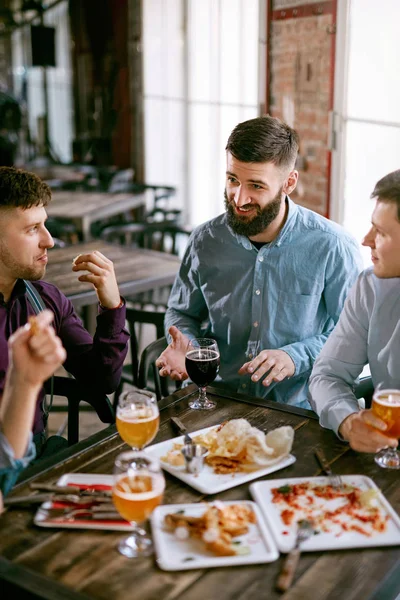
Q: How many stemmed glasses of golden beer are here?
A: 3